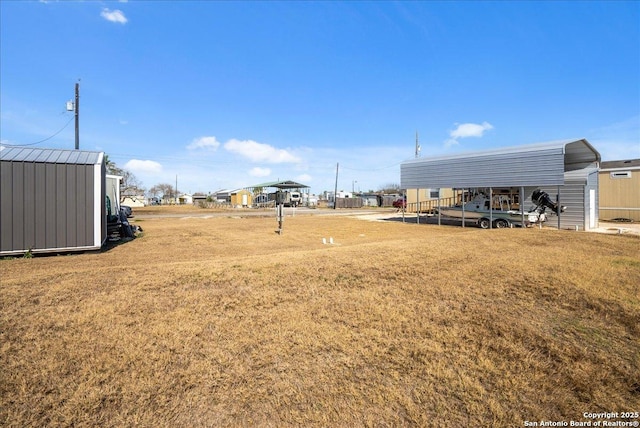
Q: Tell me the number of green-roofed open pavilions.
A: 1